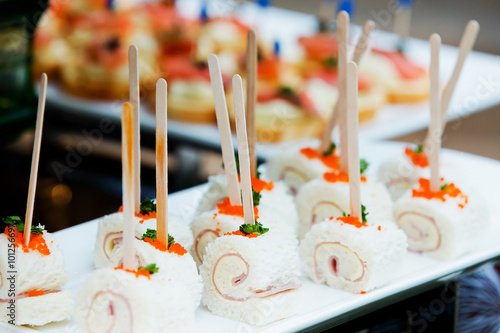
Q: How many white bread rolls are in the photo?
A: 12